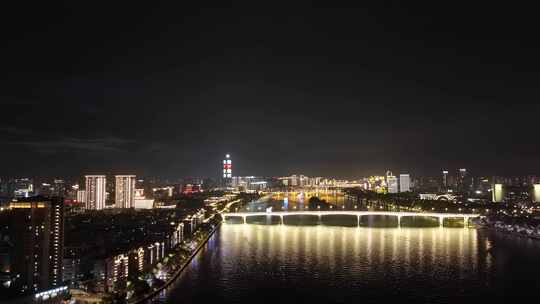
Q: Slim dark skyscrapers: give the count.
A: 2